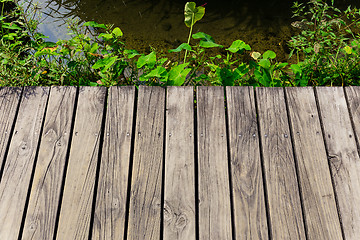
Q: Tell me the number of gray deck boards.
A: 13